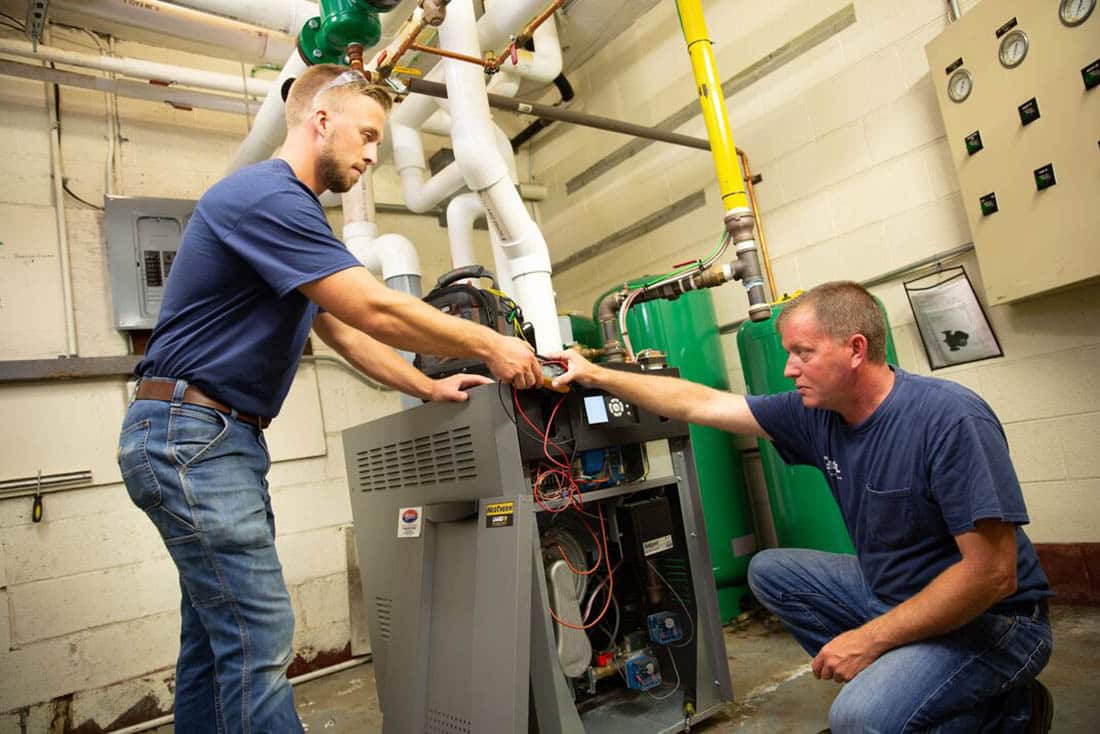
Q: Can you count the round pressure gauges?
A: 3